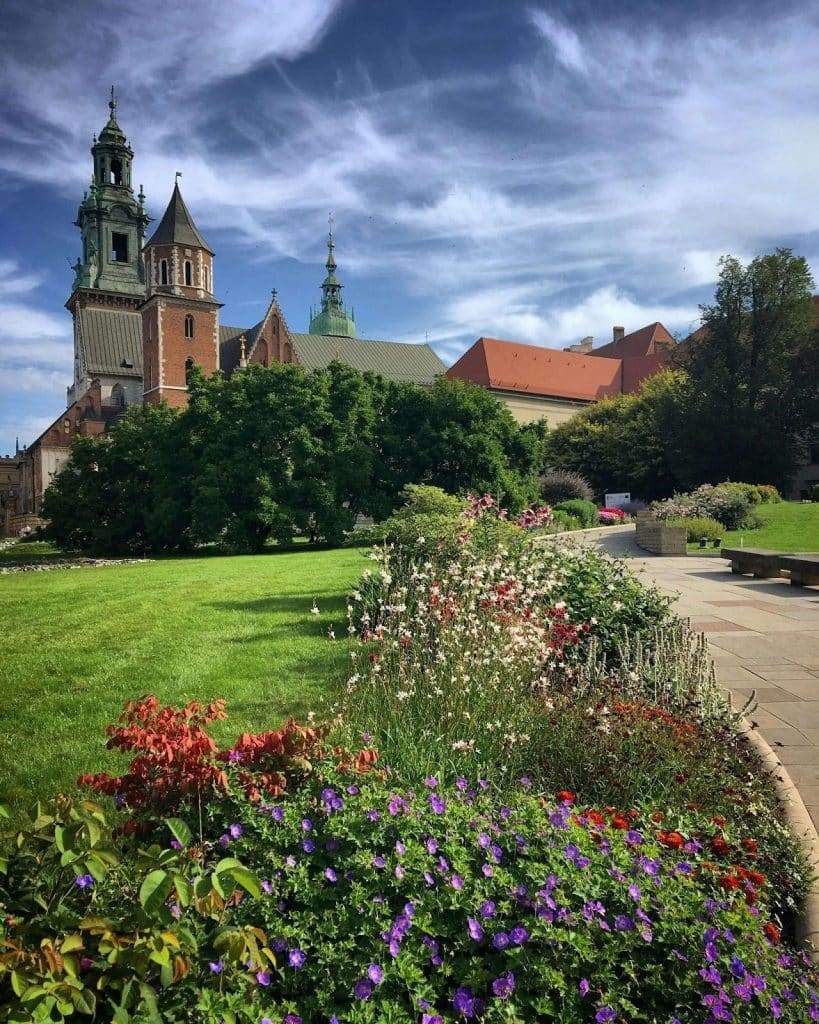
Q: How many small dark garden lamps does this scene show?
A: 2